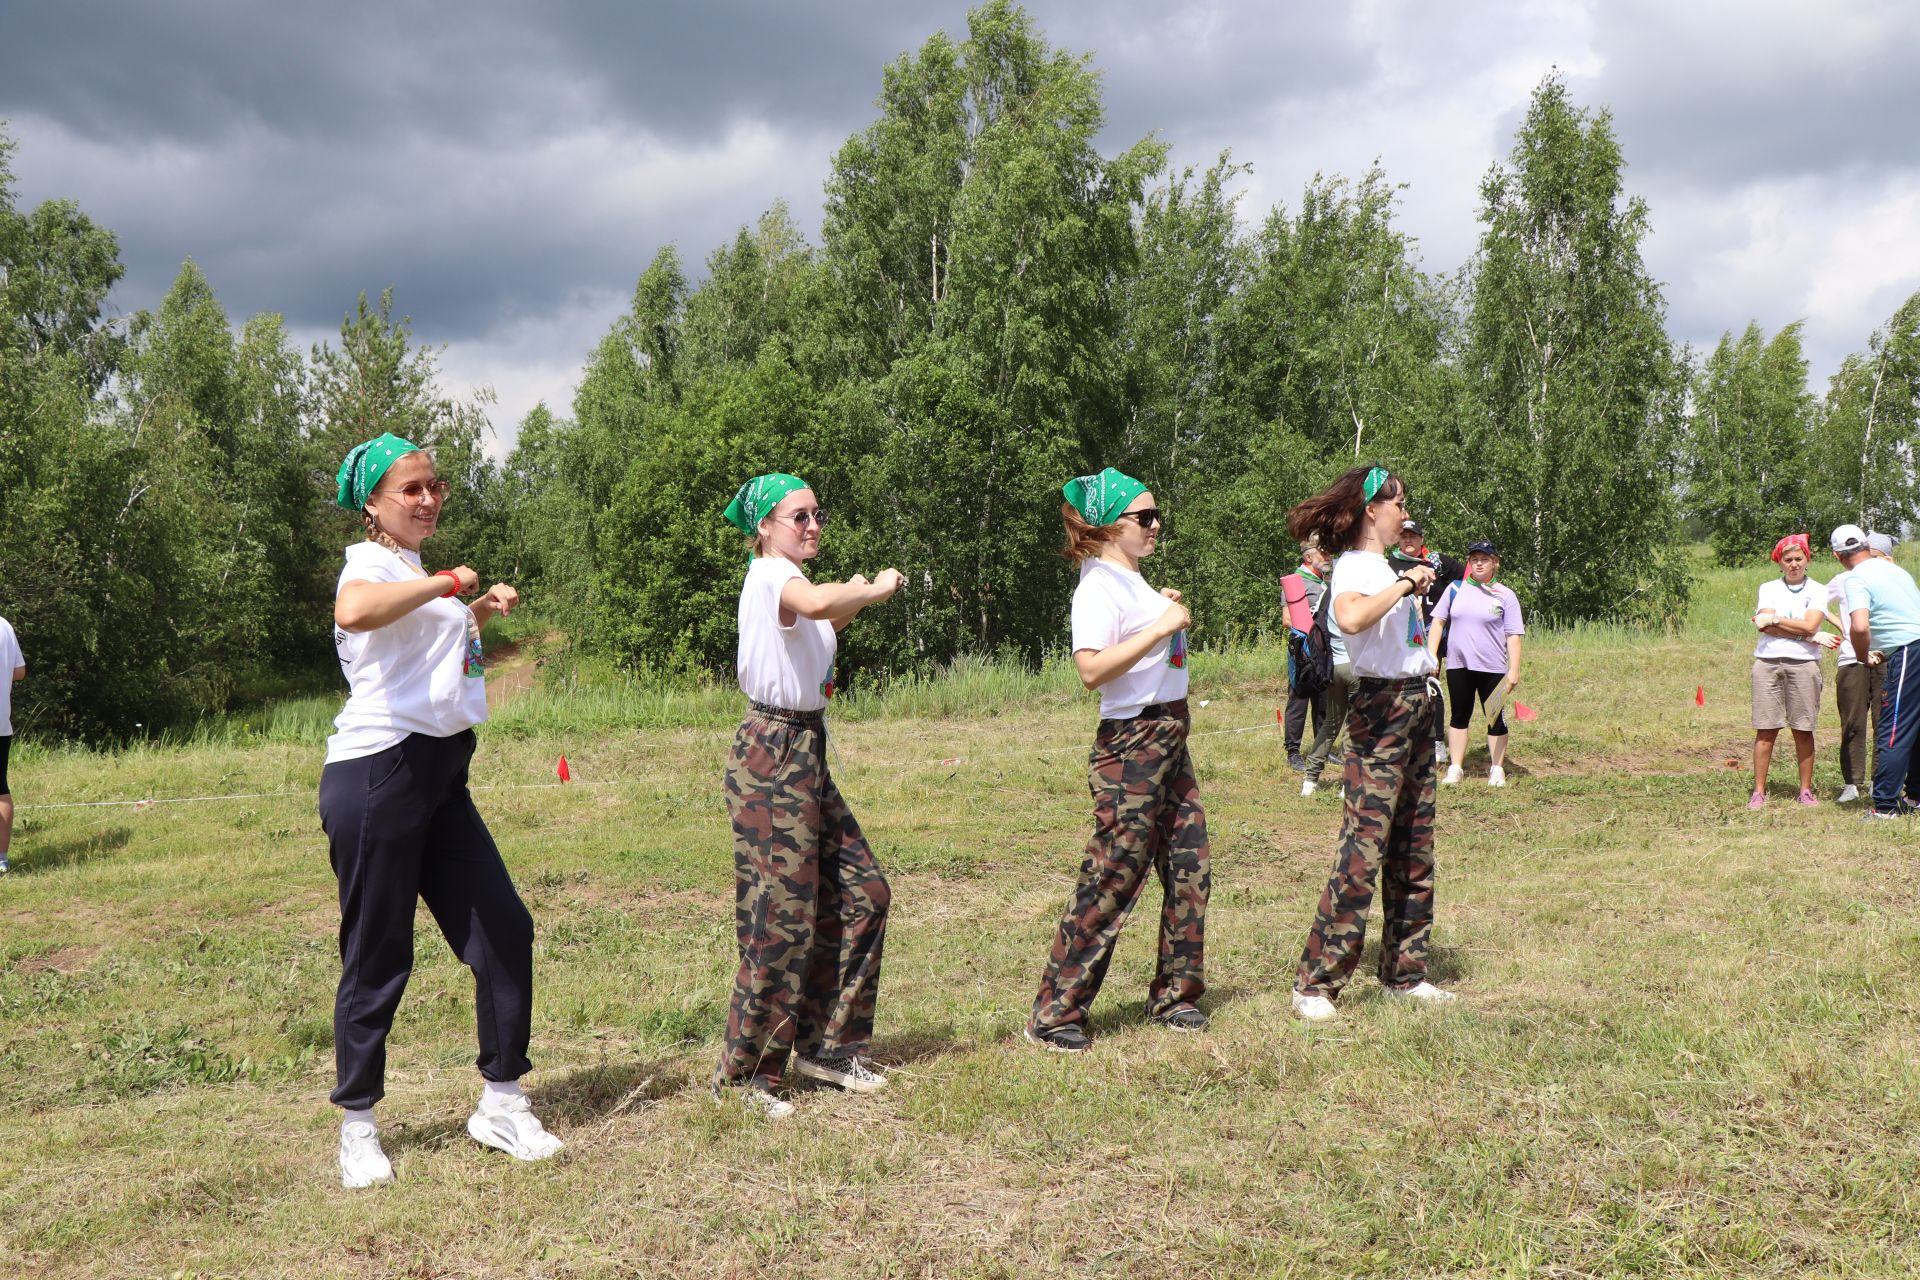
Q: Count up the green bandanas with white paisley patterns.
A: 4